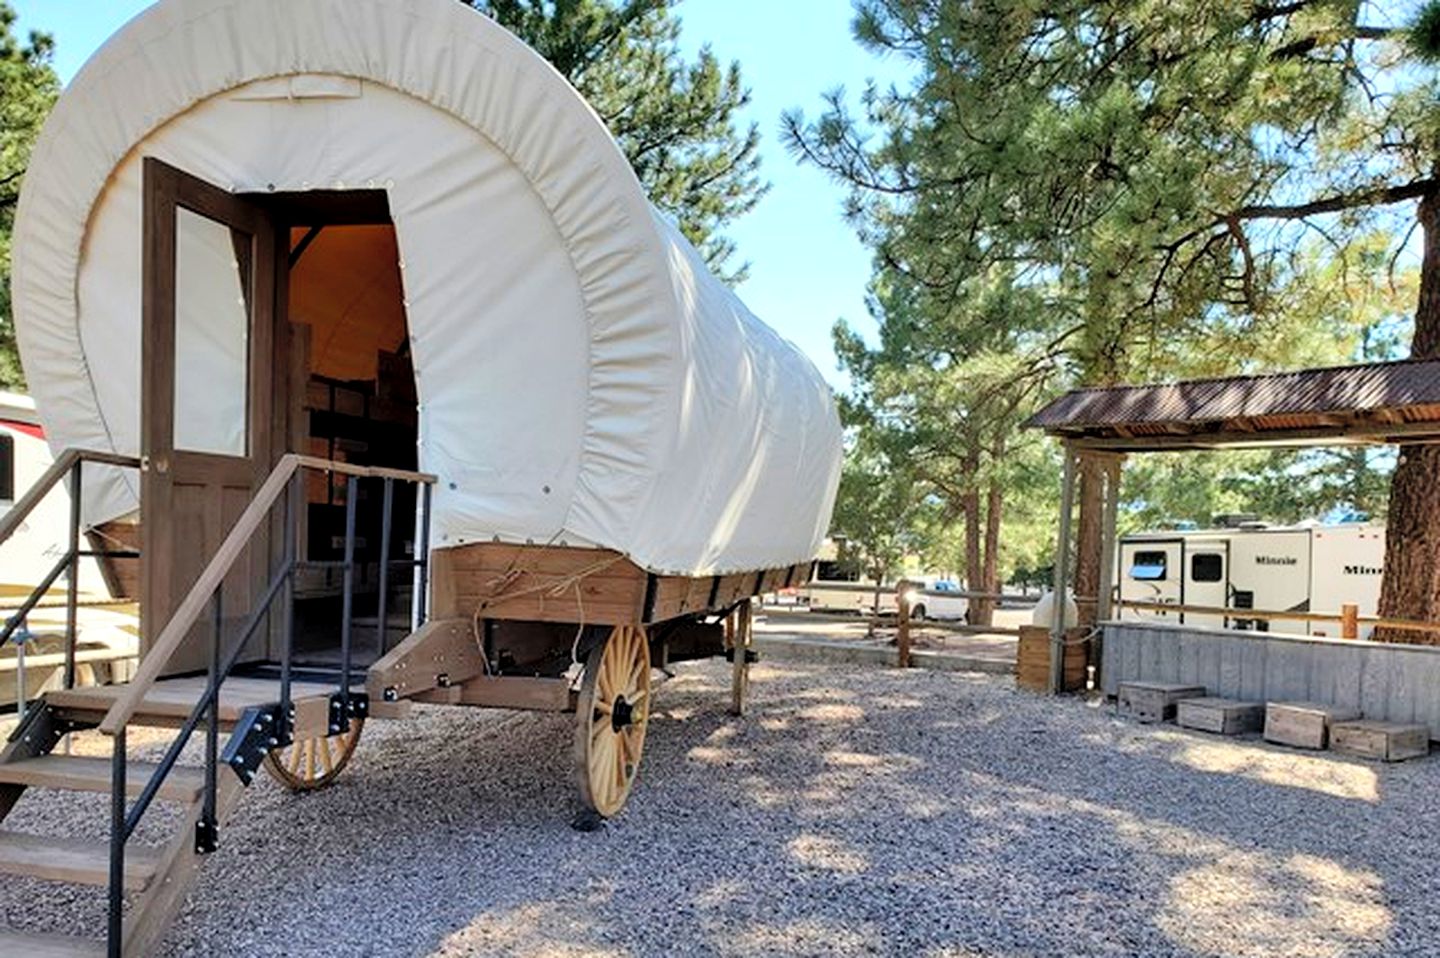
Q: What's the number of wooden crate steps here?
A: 4